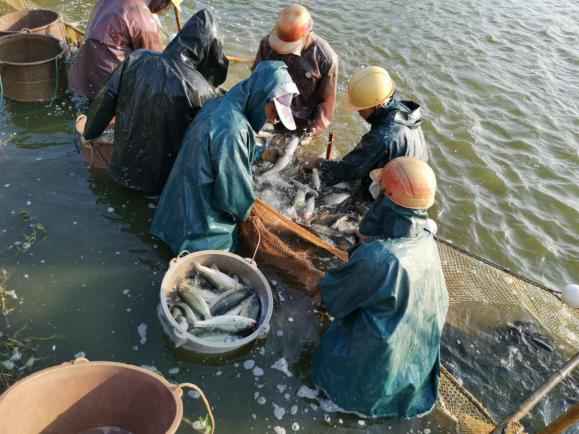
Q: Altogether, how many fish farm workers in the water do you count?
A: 6